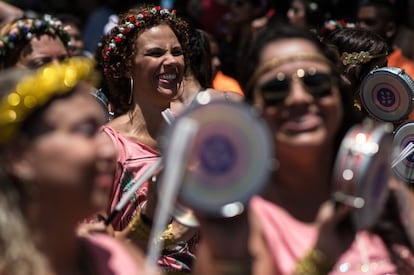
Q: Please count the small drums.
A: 4